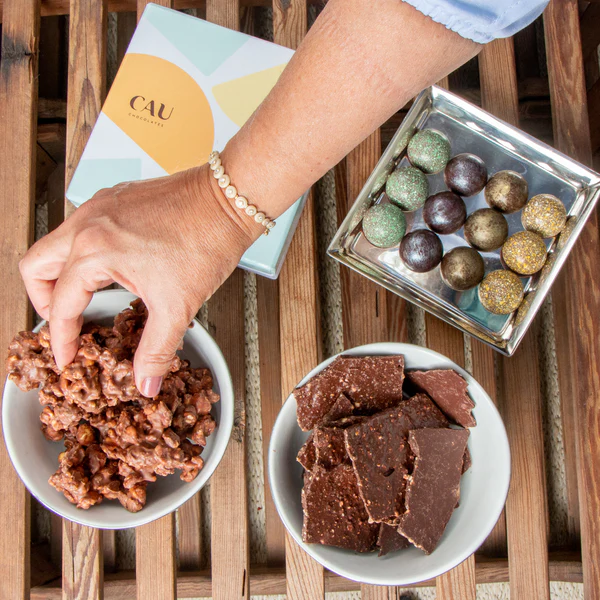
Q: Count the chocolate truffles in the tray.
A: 12